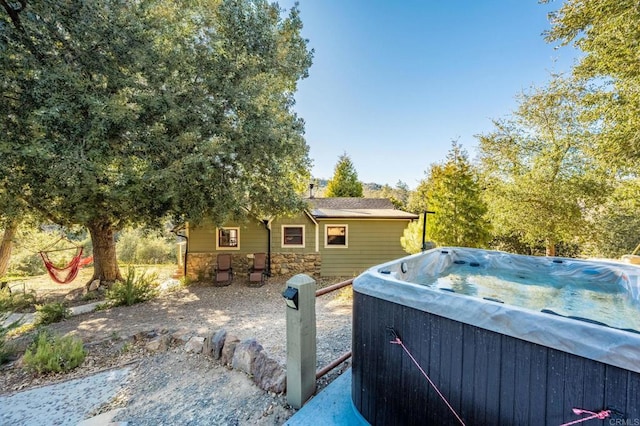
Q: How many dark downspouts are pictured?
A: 2